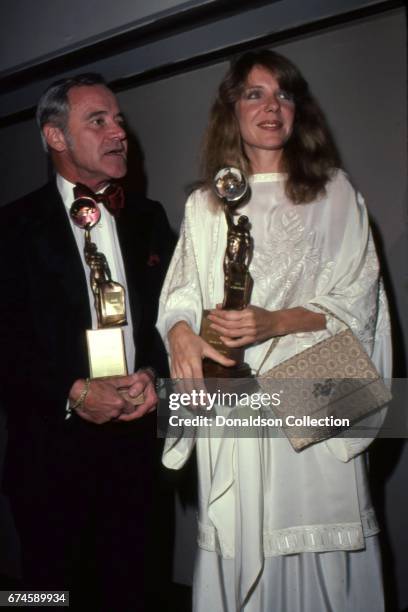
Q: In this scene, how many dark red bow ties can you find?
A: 1